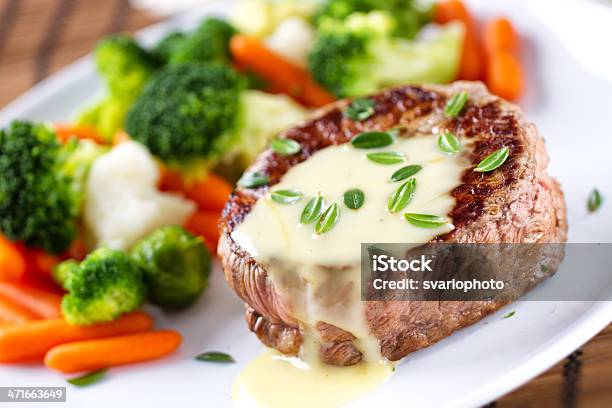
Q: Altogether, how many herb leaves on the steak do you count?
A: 15